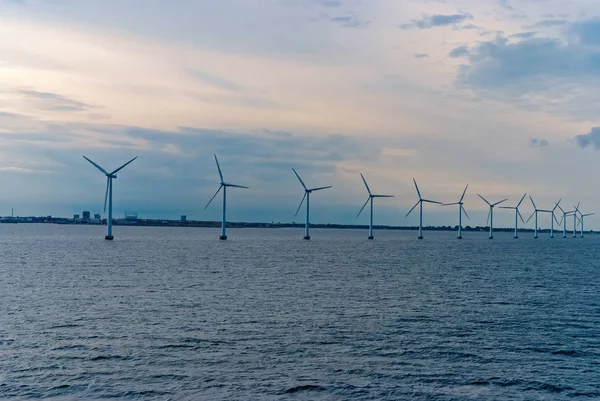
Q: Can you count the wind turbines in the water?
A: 13